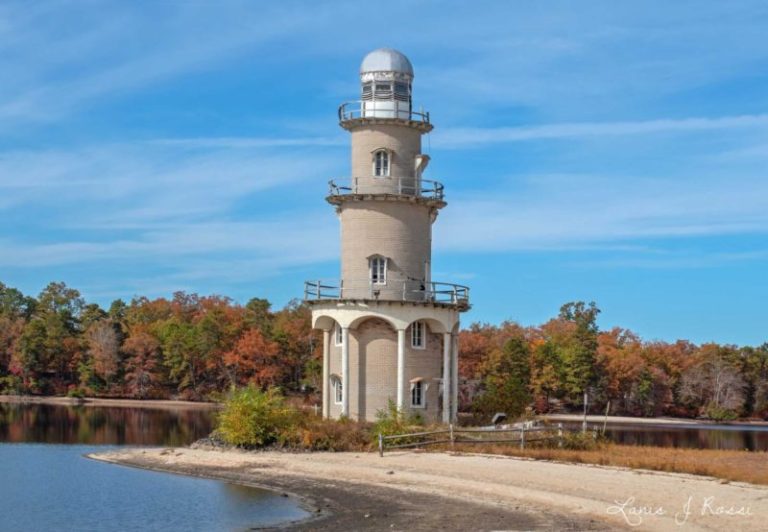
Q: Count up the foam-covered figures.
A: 0